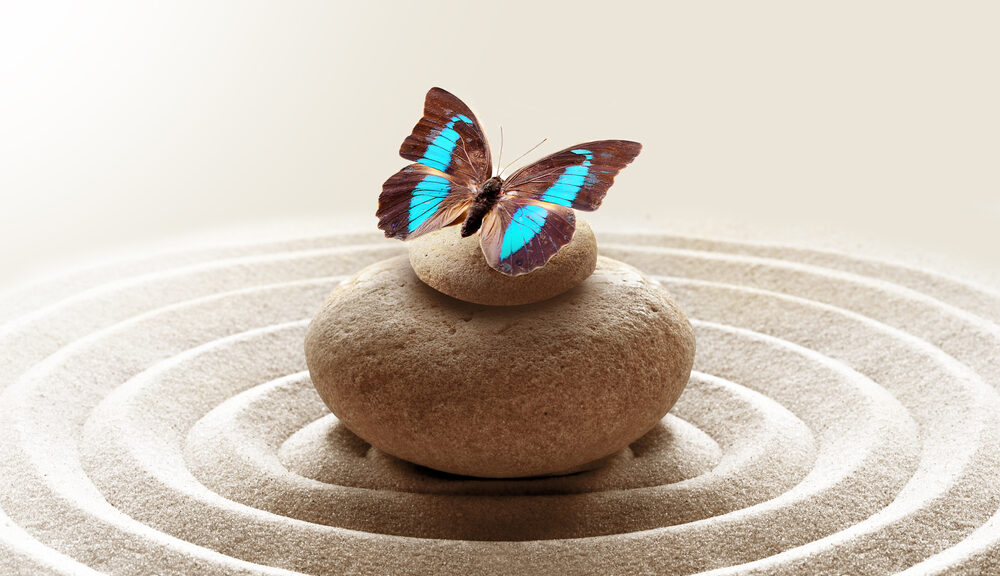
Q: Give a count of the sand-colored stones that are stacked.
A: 2